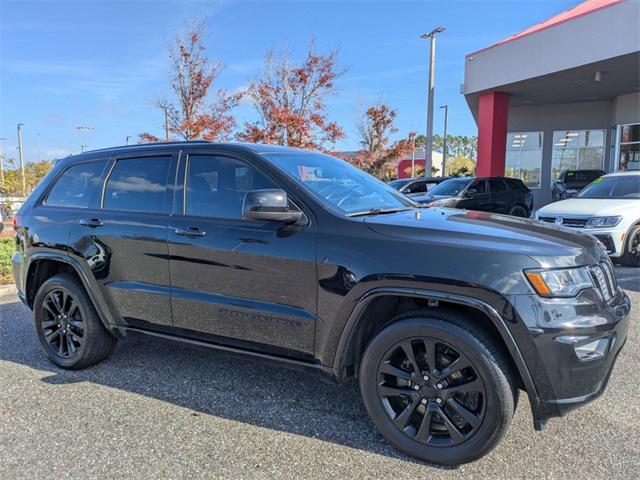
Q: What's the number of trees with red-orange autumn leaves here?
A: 3